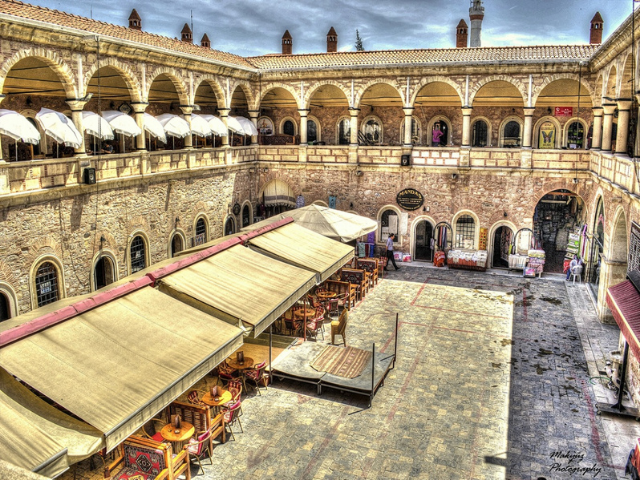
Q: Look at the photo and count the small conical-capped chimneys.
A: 7